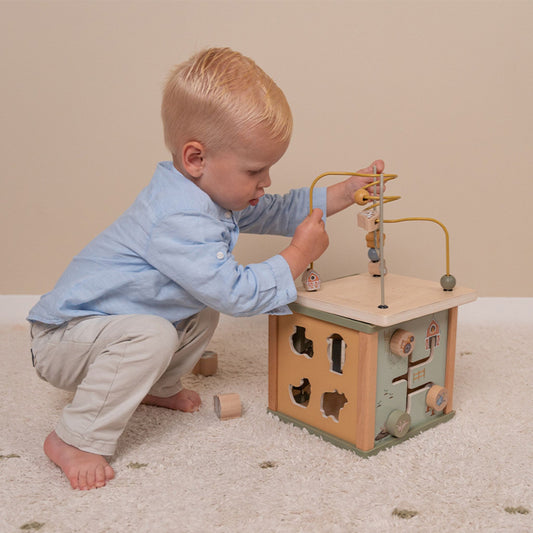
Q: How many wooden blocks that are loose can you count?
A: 2